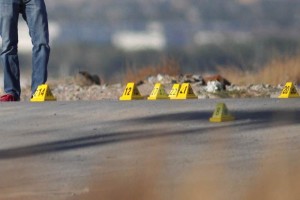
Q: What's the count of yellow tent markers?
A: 7